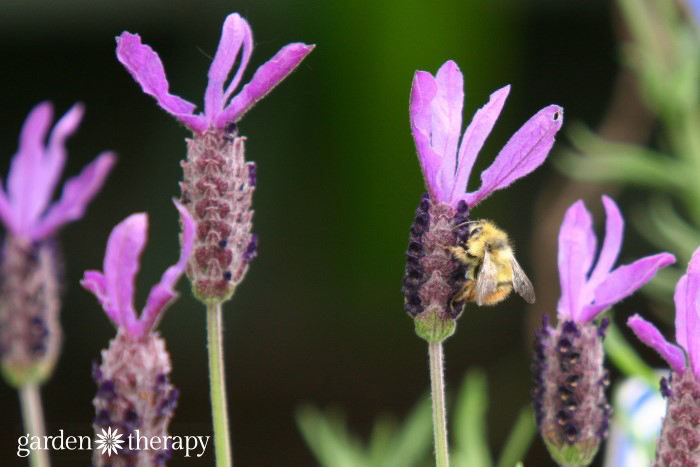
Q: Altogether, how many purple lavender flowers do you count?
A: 6